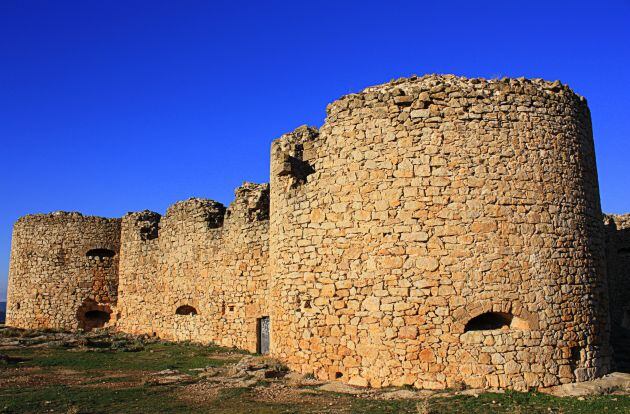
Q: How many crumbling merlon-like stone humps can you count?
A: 3